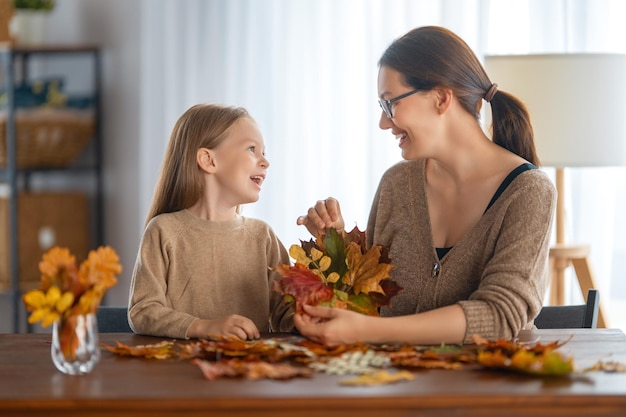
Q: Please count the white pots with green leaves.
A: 1